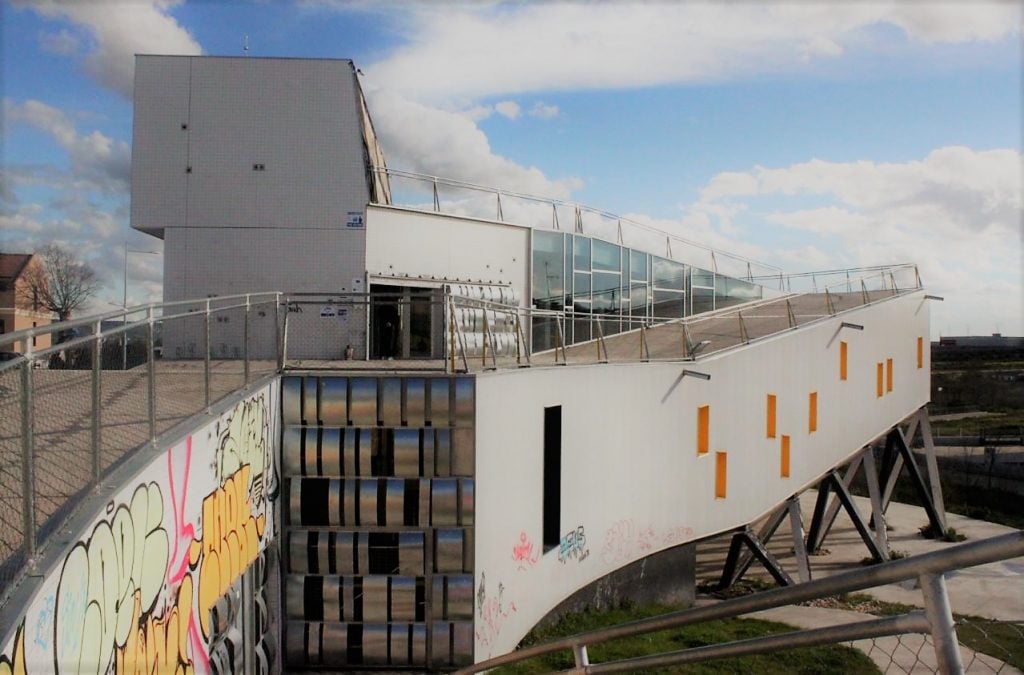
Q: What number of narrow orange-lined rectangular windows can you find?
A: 9